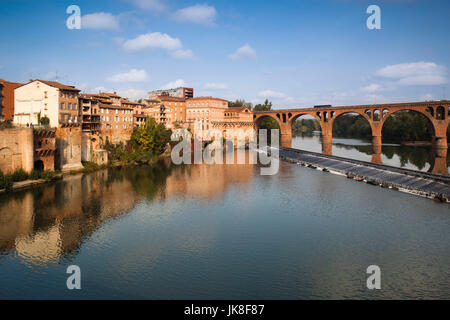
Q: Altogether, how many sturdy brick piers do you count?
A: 4